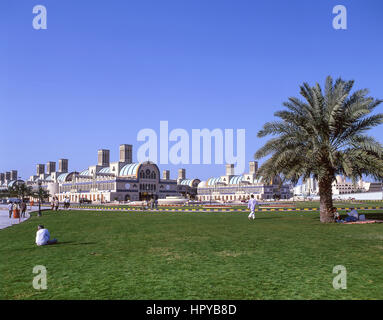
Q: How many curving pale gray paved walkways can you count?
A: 1